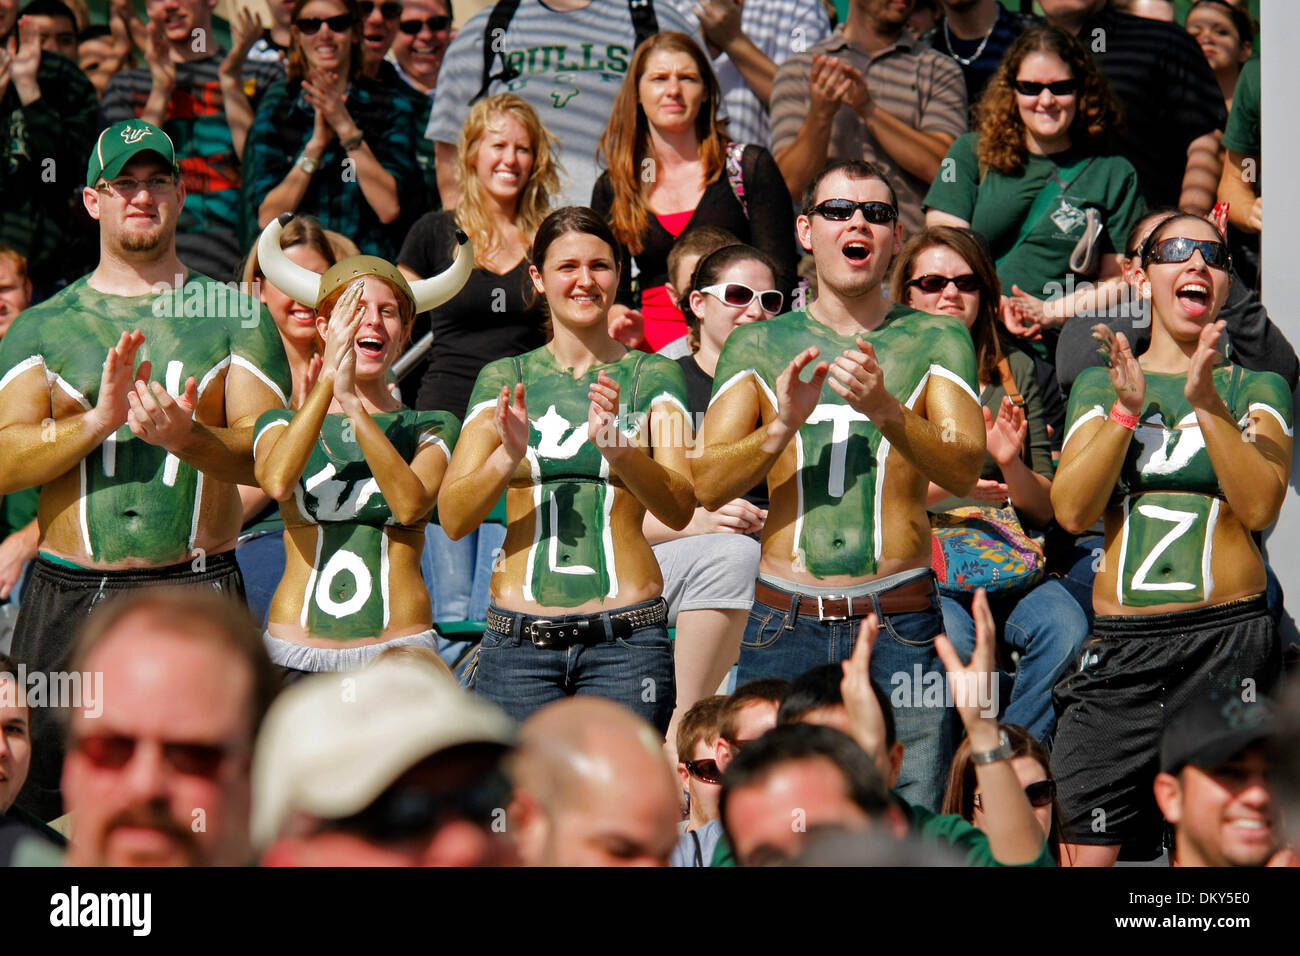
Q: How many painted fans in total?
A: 5